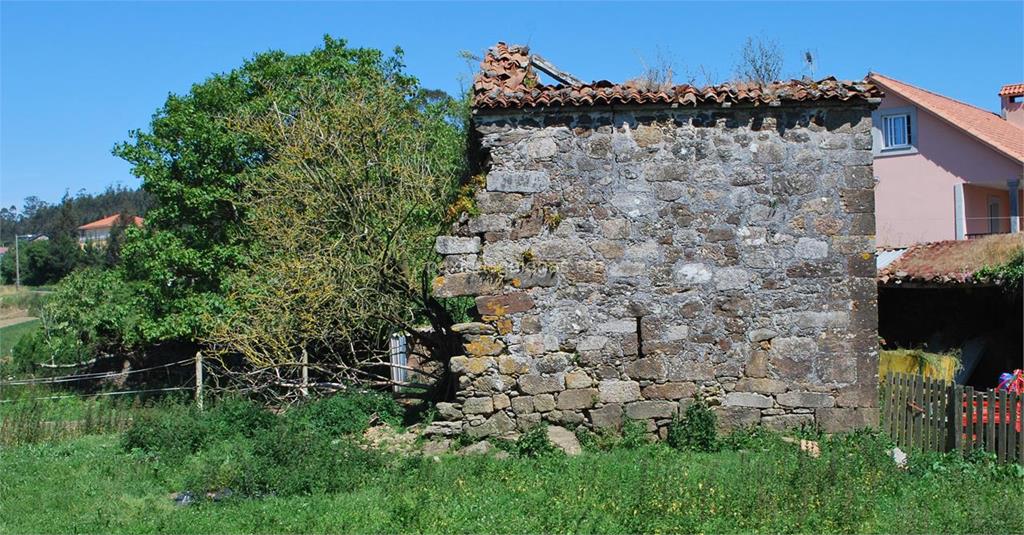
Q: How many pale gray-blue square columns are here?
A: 2